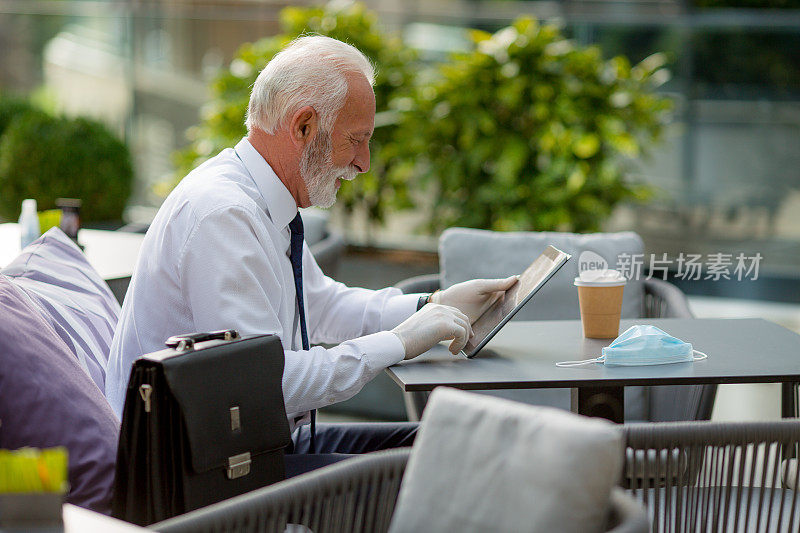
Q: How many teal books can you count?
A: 0